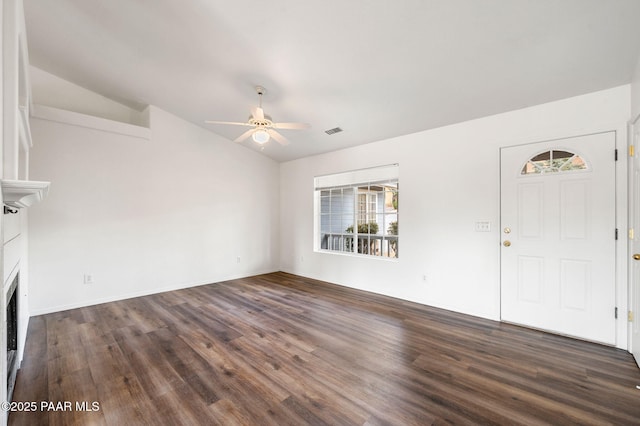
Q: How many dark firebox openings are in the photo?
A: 1